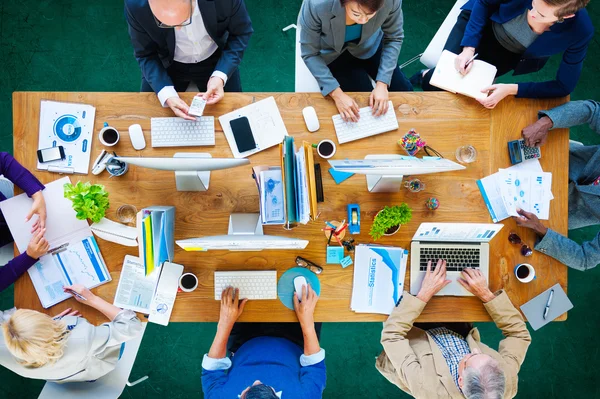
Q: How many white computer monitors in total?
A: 3